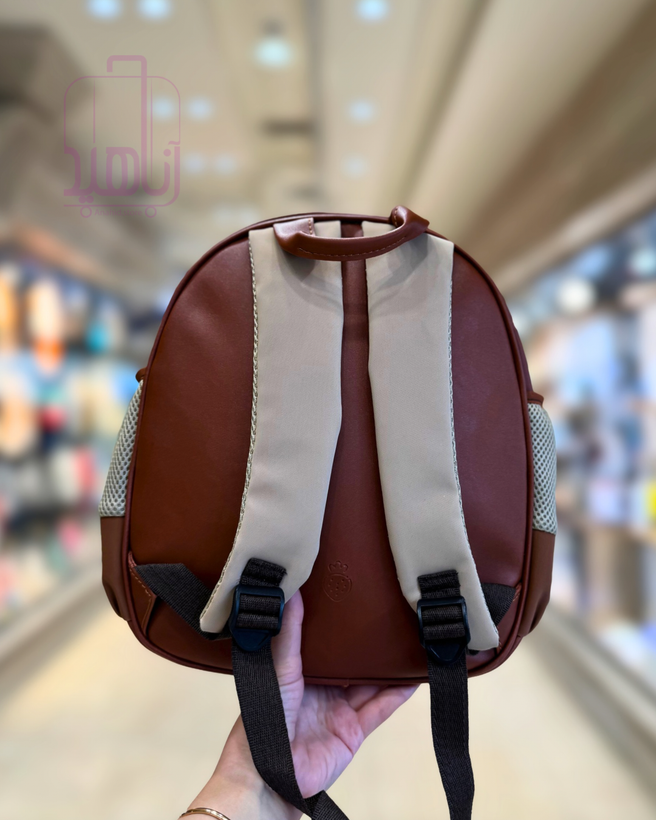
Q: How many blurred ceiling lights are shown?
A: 10